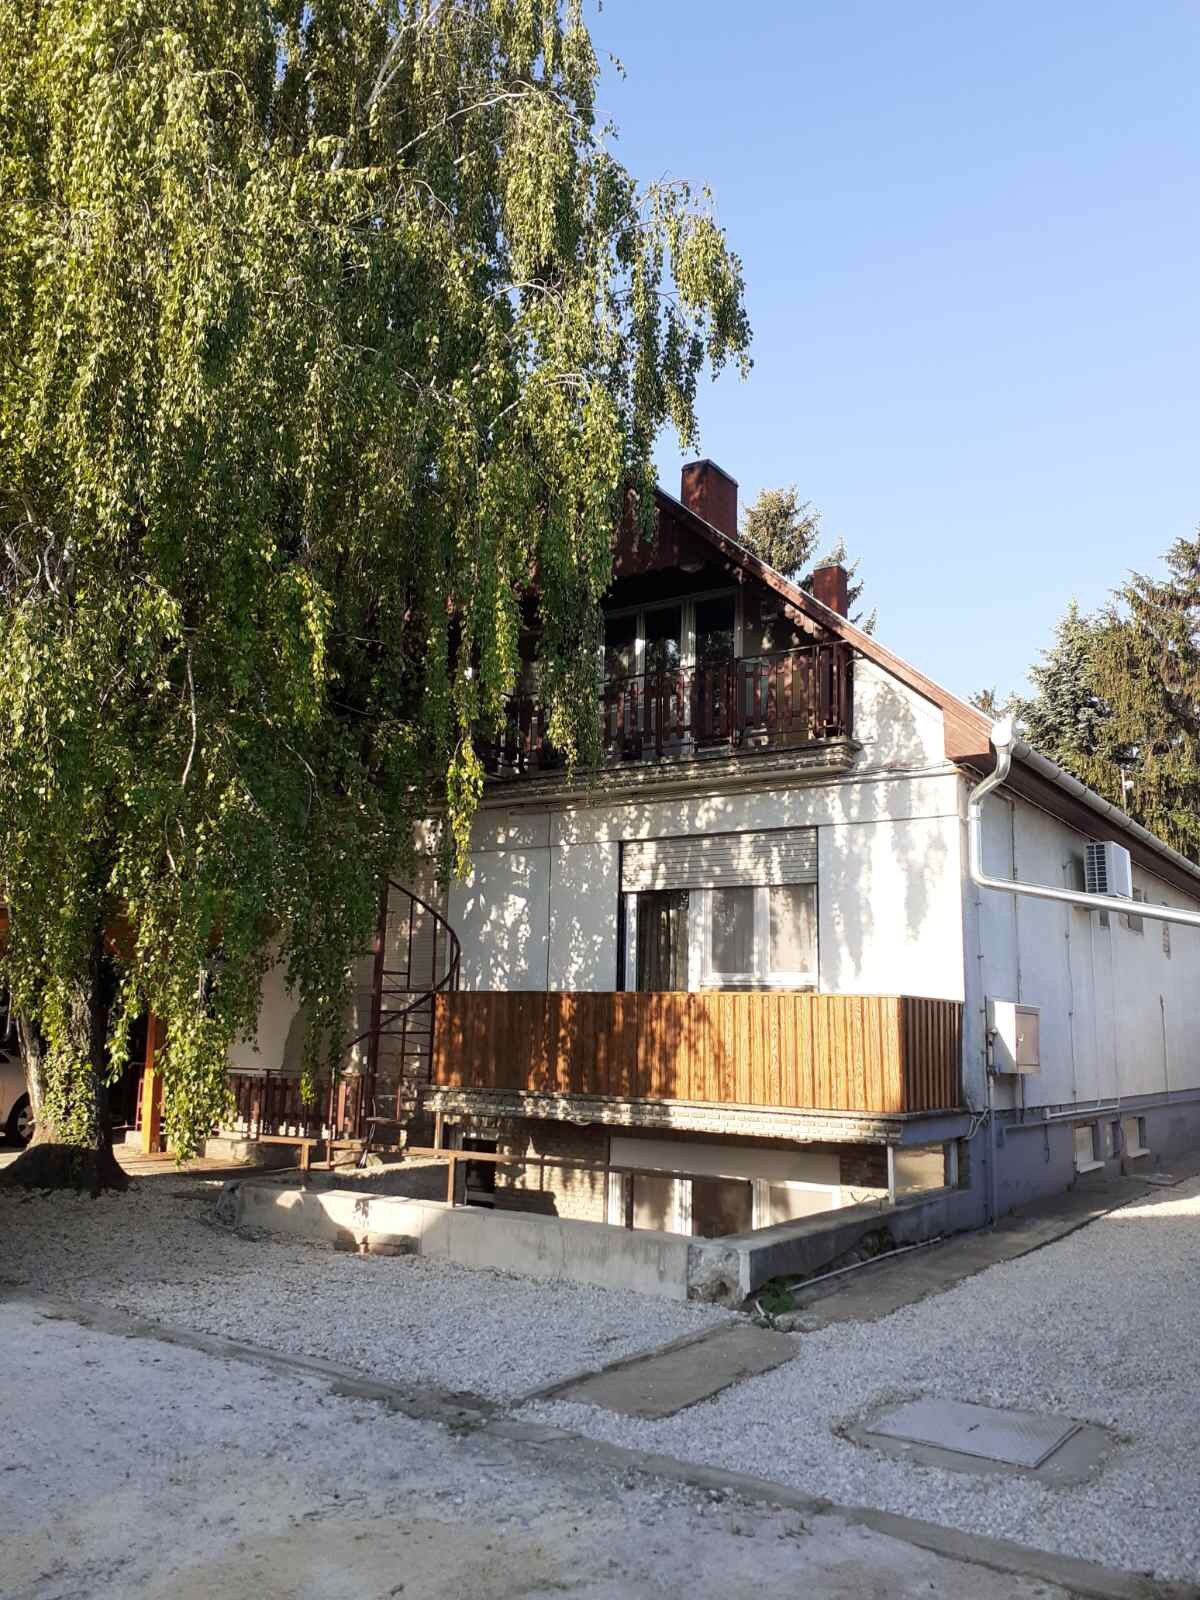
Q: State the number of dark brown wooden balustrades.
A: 2